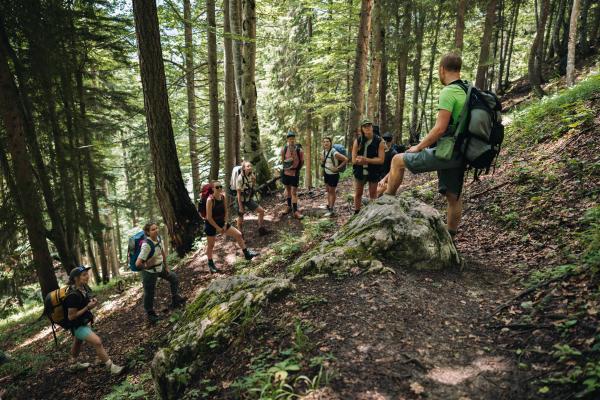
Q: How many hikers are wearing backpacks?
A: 9